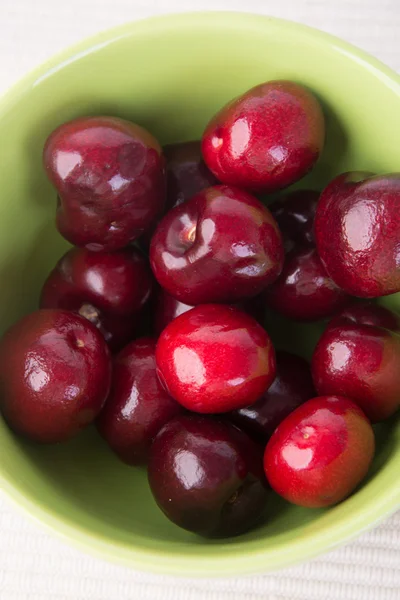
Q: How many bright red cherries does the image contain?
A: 3